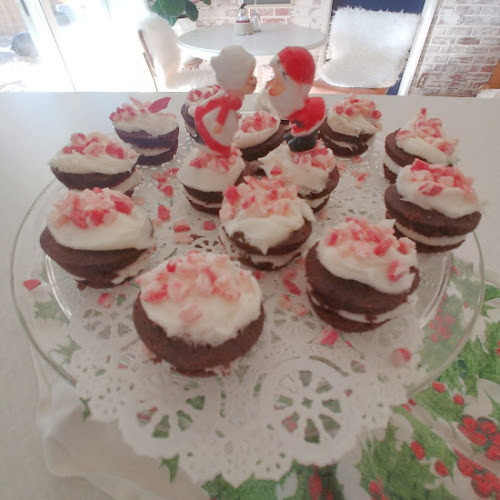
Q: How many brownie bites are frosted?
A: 13